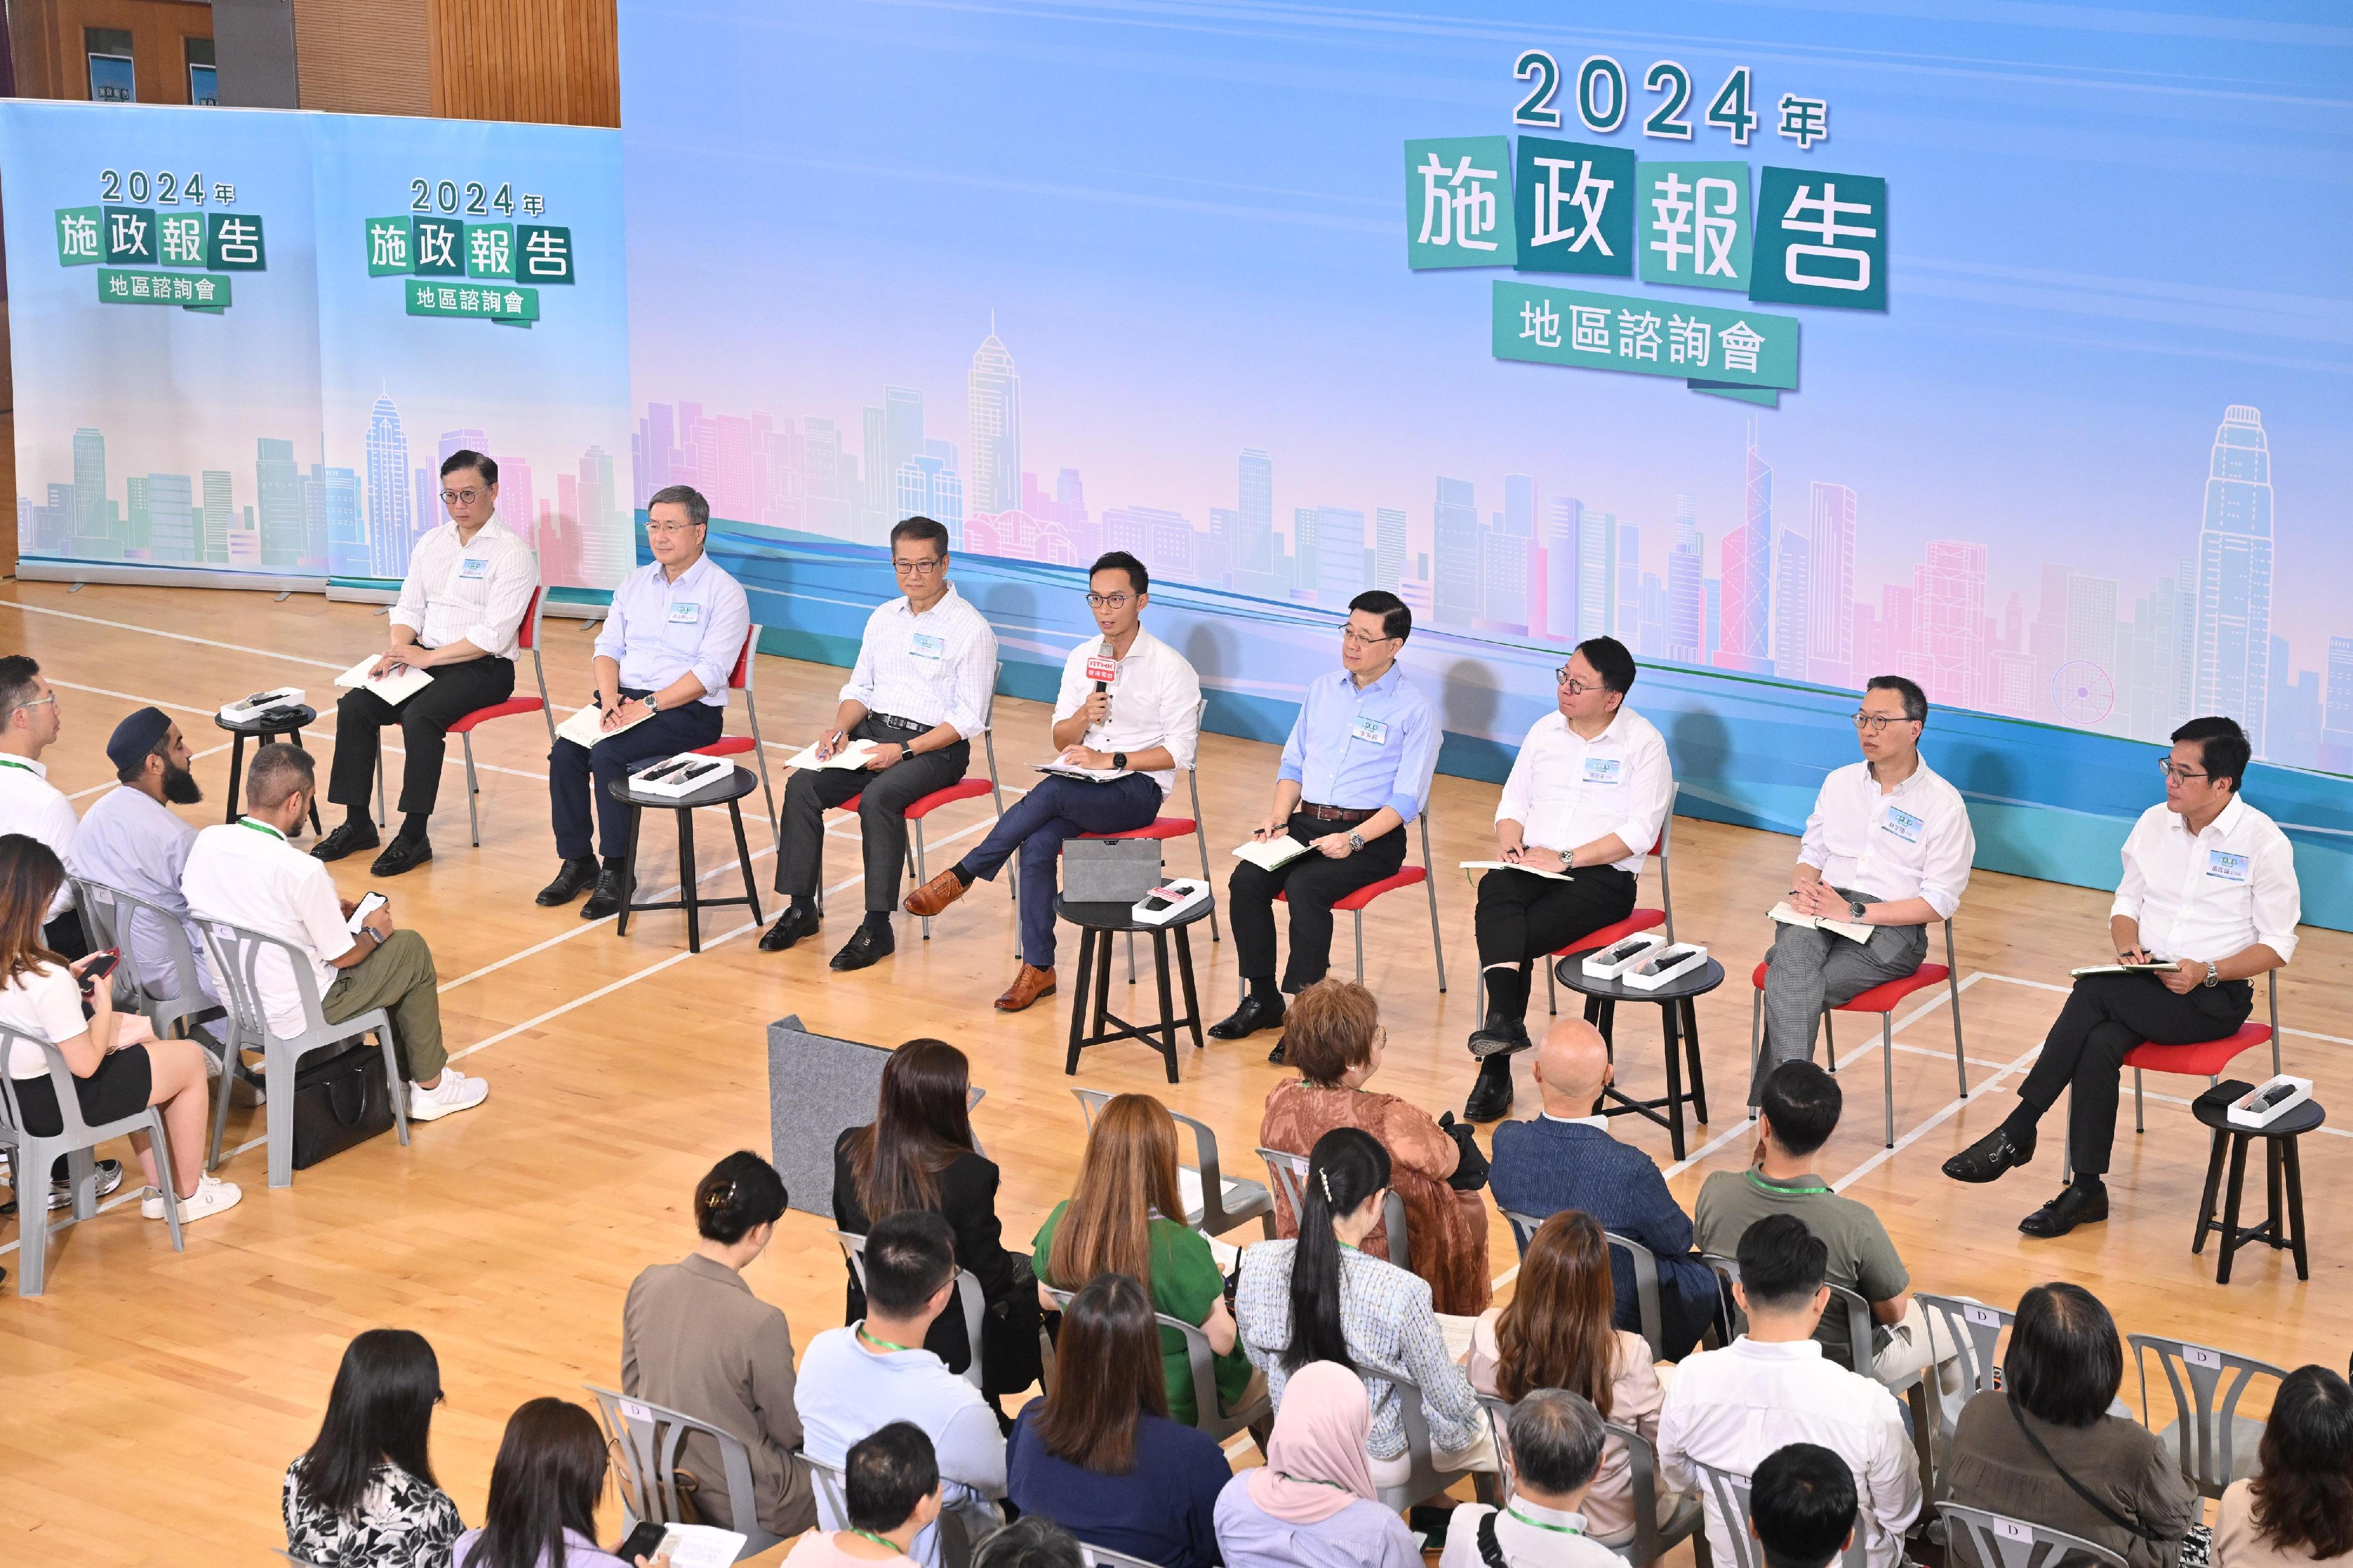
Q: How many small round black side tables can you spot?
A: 5